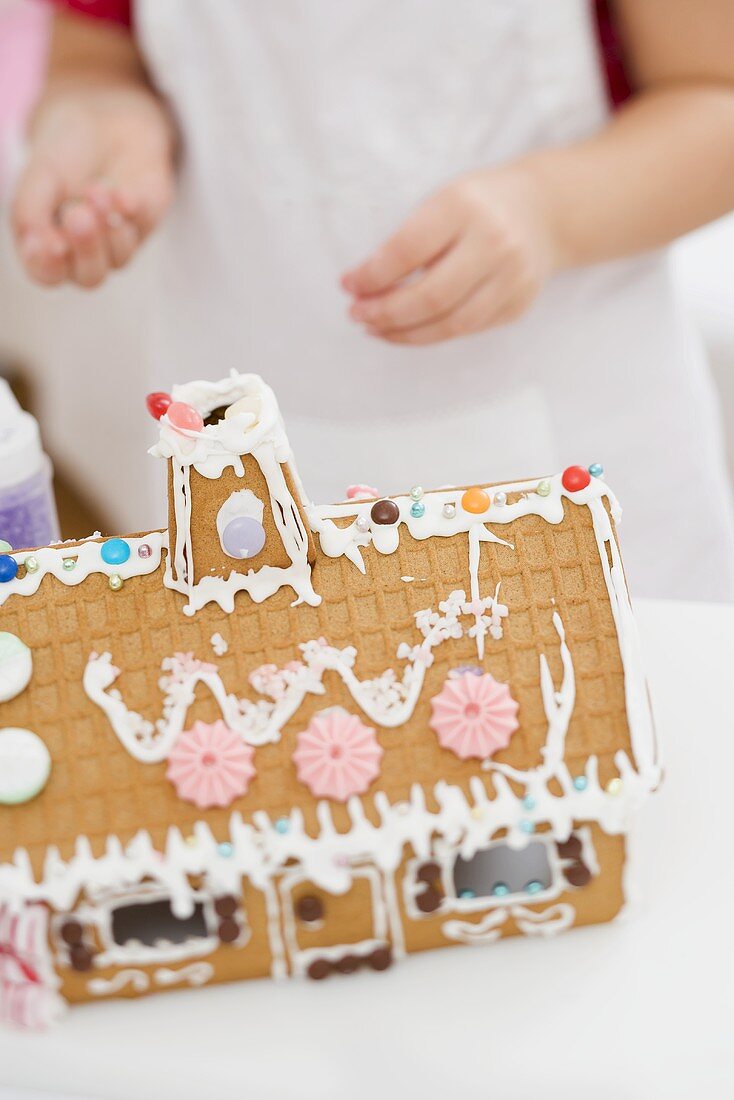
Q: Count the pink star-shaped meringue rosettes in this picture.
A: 3